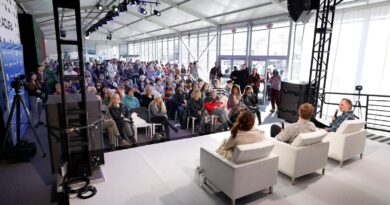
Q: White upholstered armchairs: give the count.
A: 3